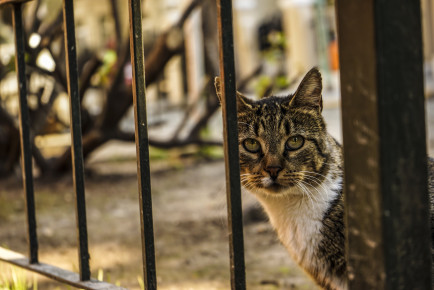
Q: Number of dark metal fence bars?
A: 5